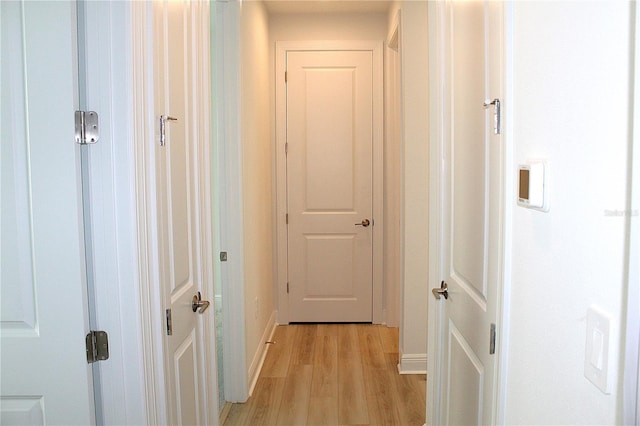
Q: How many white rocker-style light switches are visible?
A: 1